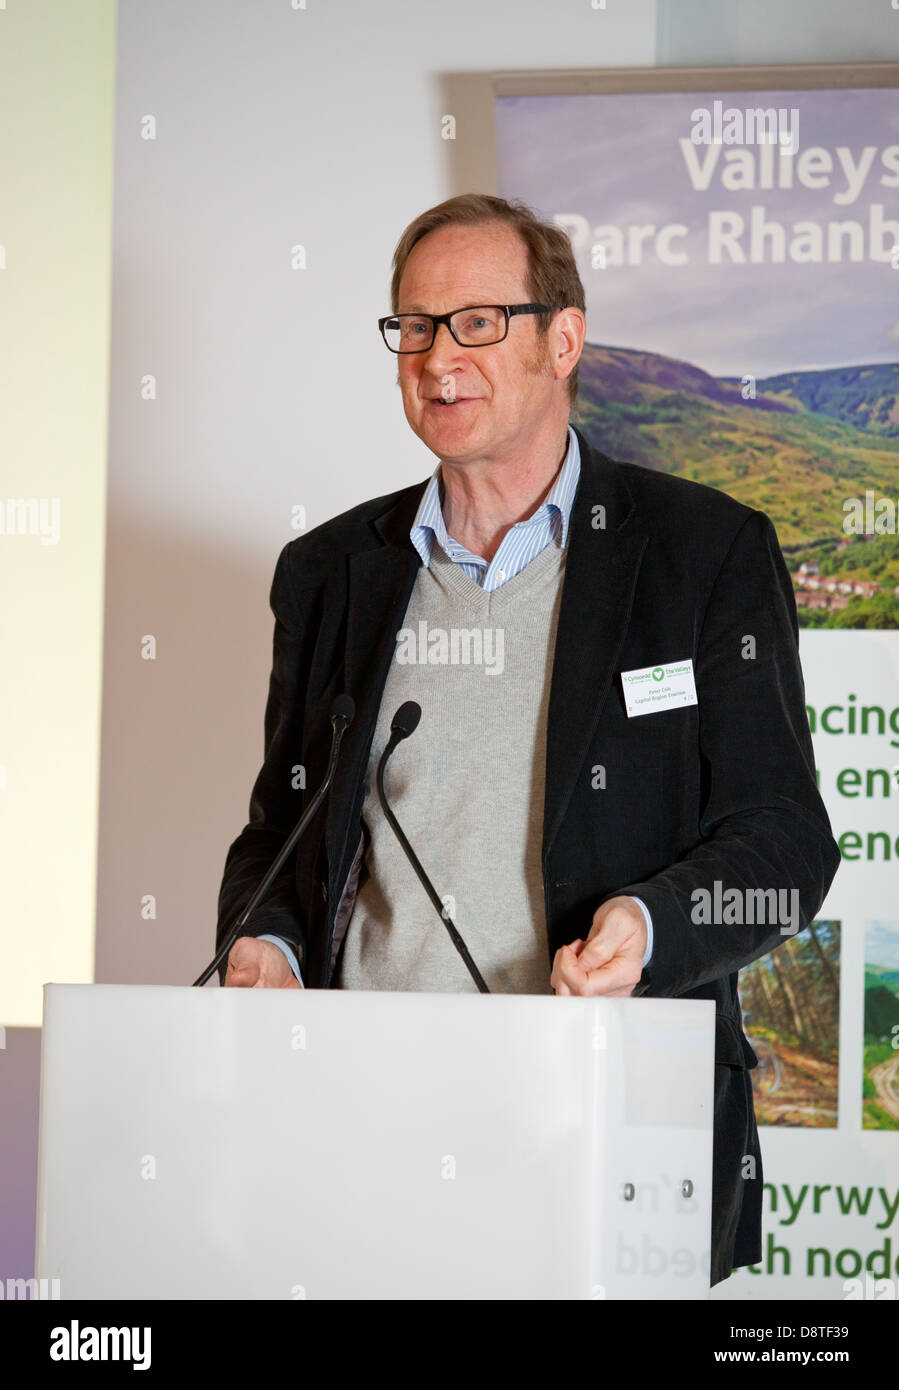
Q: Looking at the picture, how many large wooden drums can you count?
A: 0